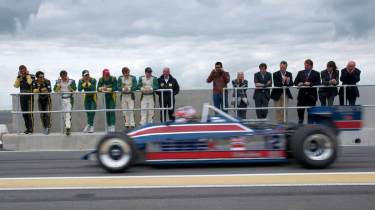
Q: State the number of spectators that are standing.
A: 15